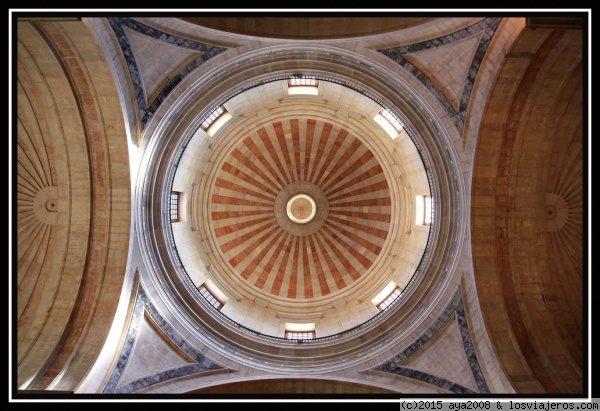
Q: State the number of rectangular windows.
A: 8